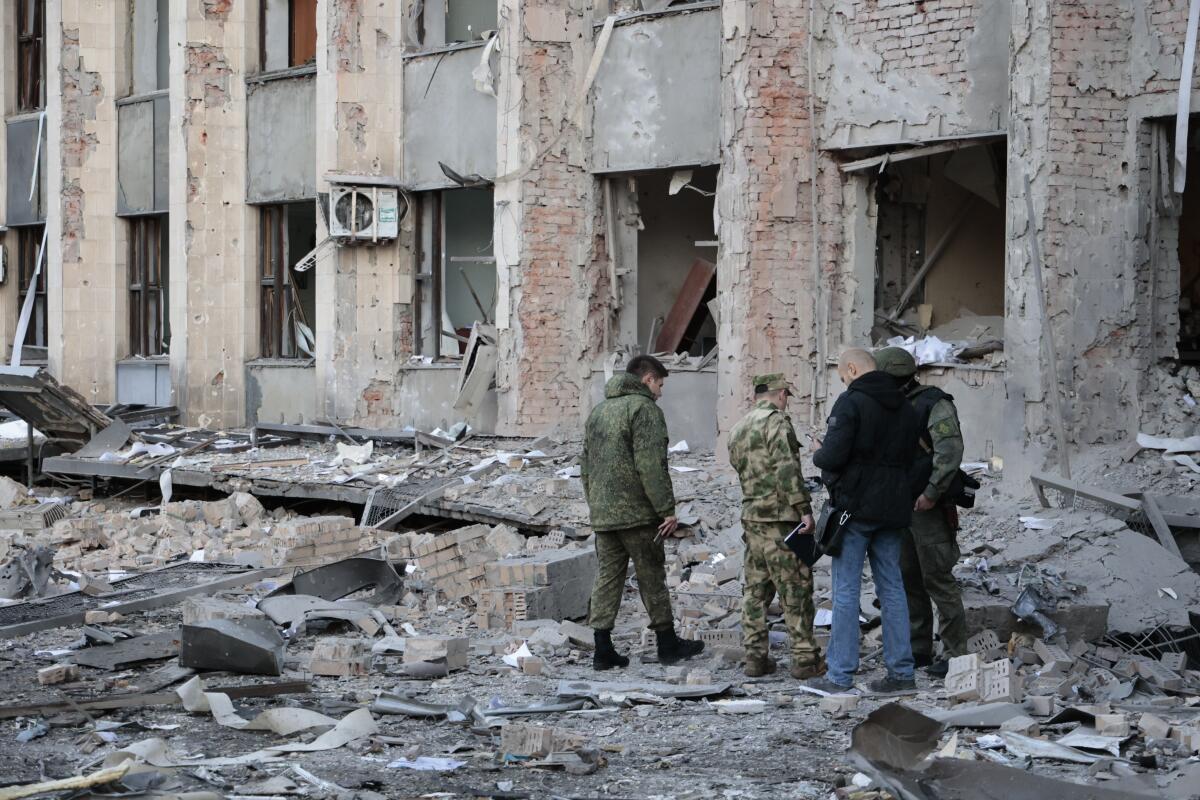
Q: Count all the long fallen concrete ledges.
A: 1